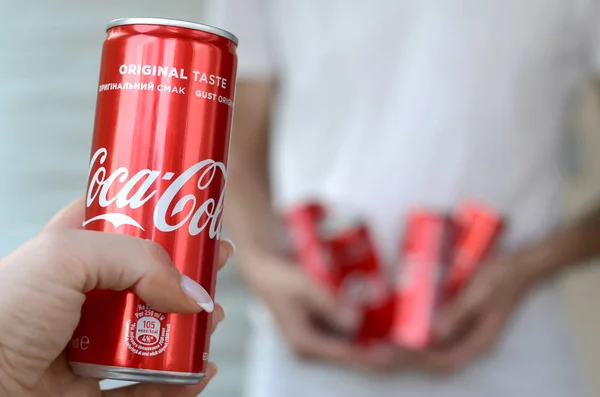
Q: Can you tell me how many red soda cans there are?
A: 5